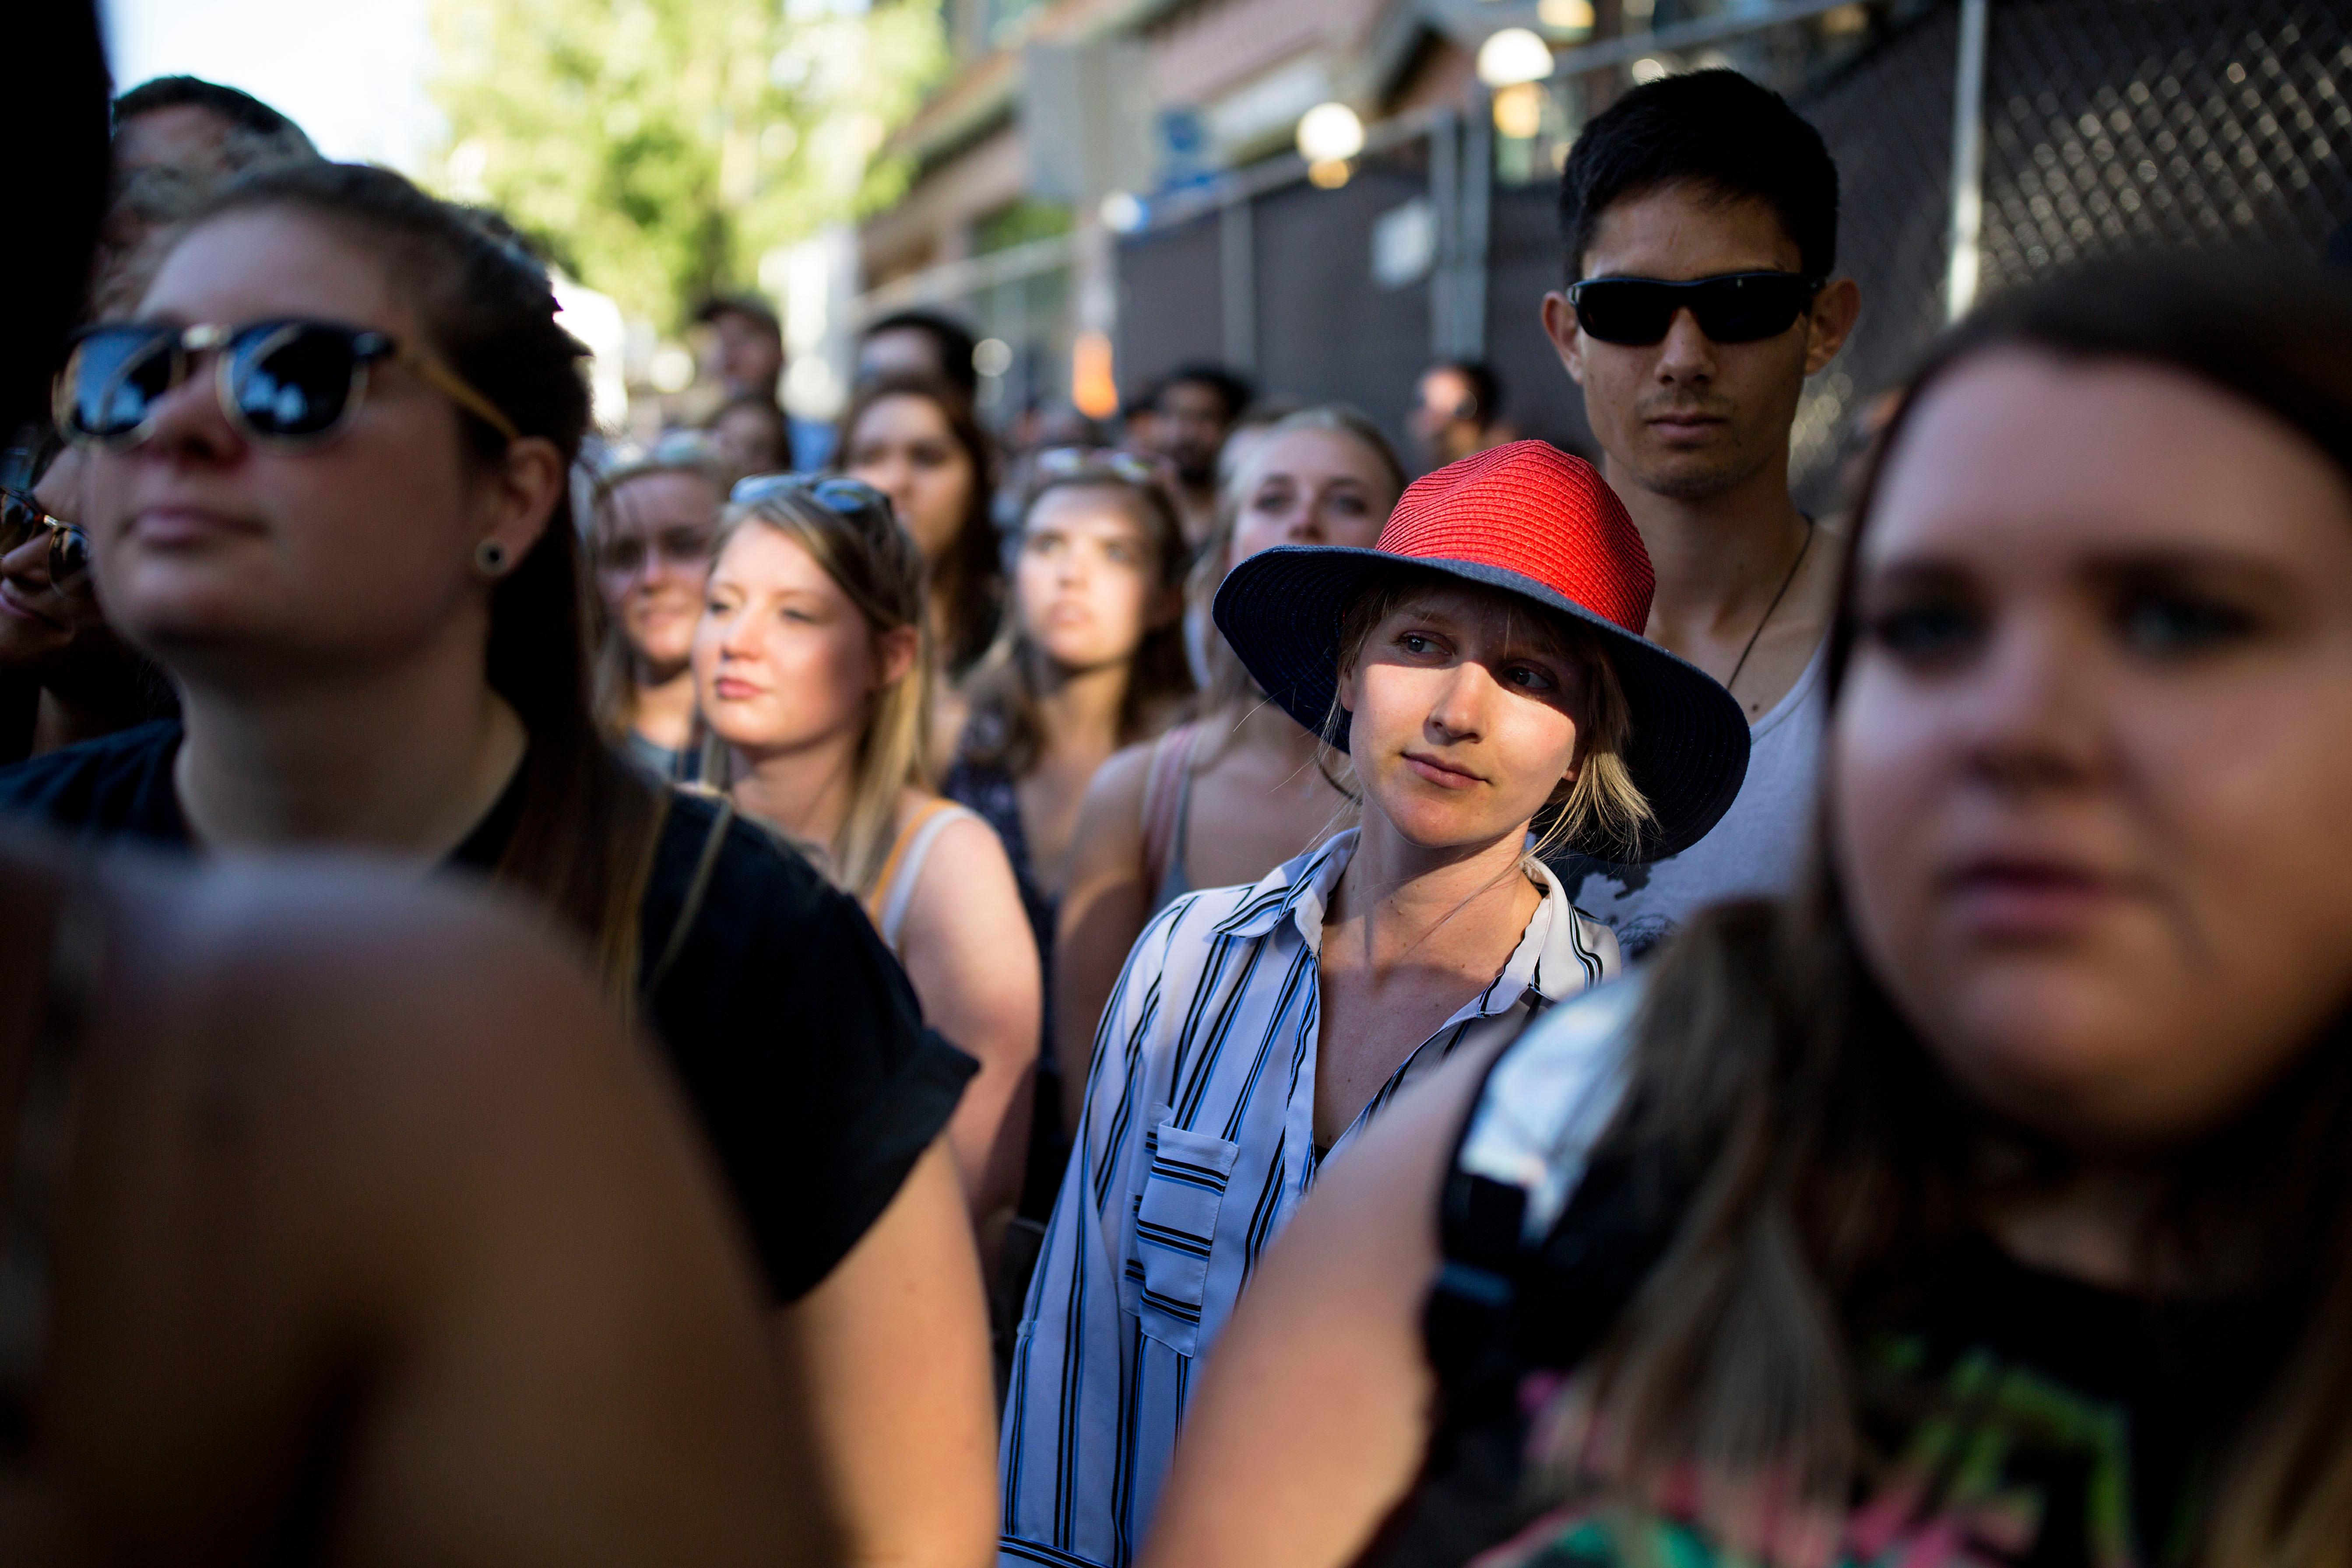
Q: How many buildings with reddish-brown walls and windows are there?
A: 1